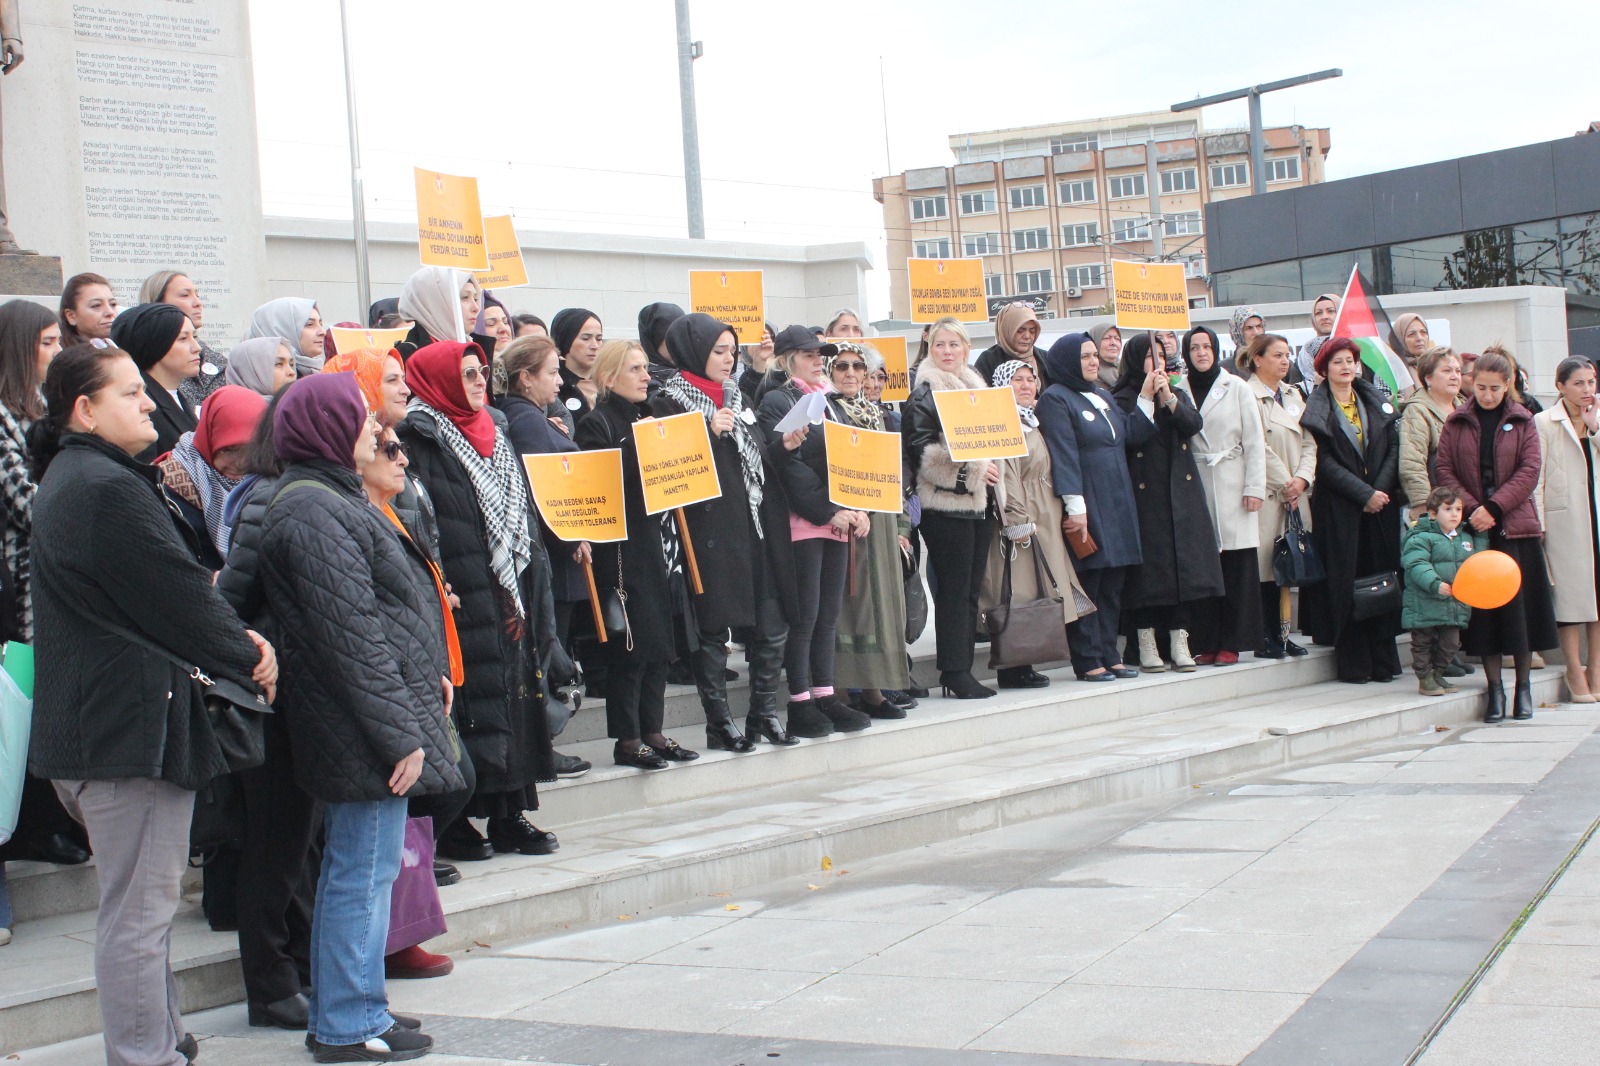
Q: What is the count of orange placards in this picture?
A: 11